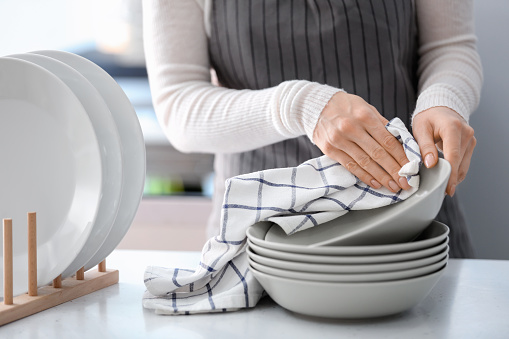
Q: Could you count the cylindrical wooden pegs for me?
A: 5